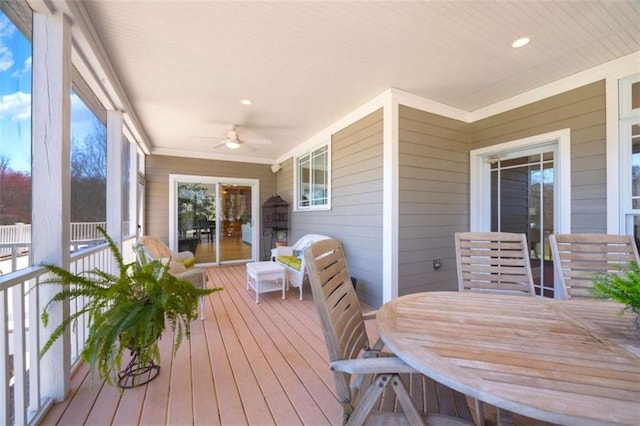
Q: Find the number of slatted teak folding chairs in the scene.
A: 3